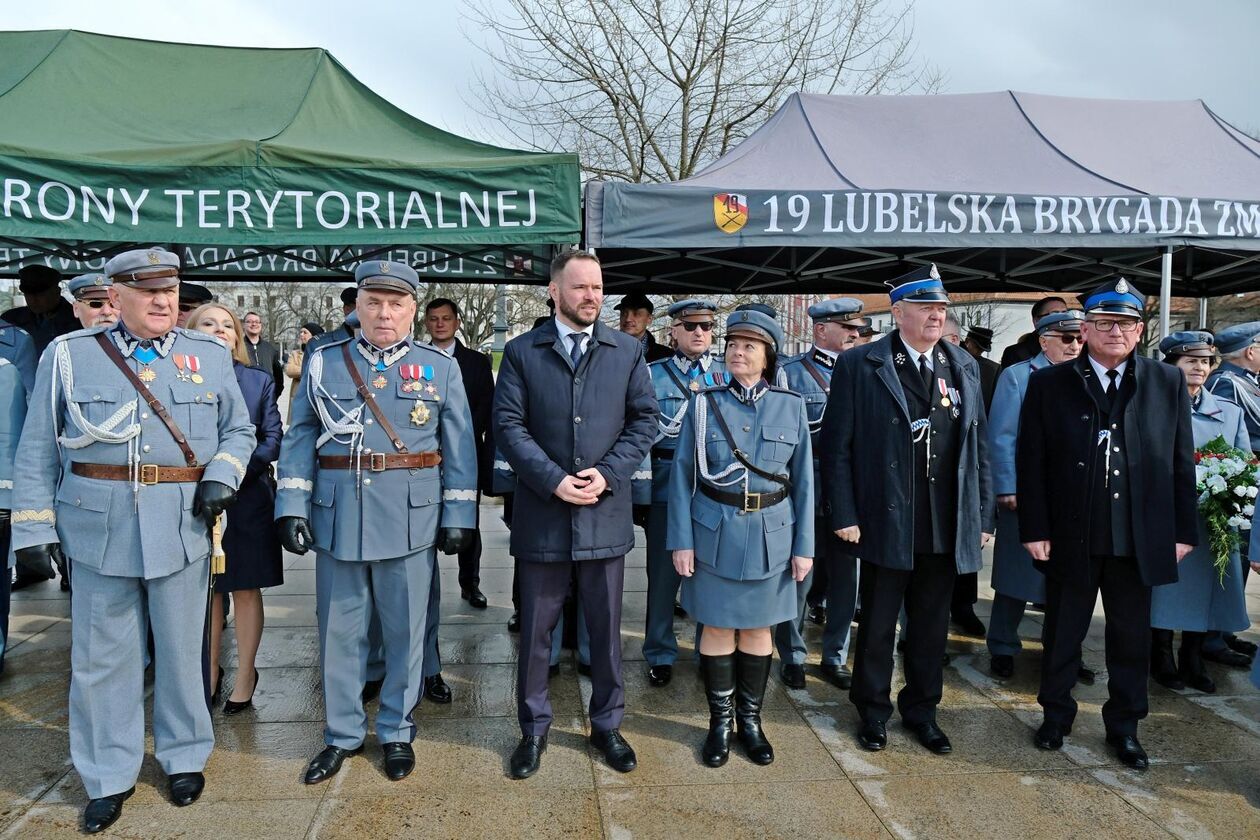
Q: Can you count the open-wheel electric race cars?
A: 0